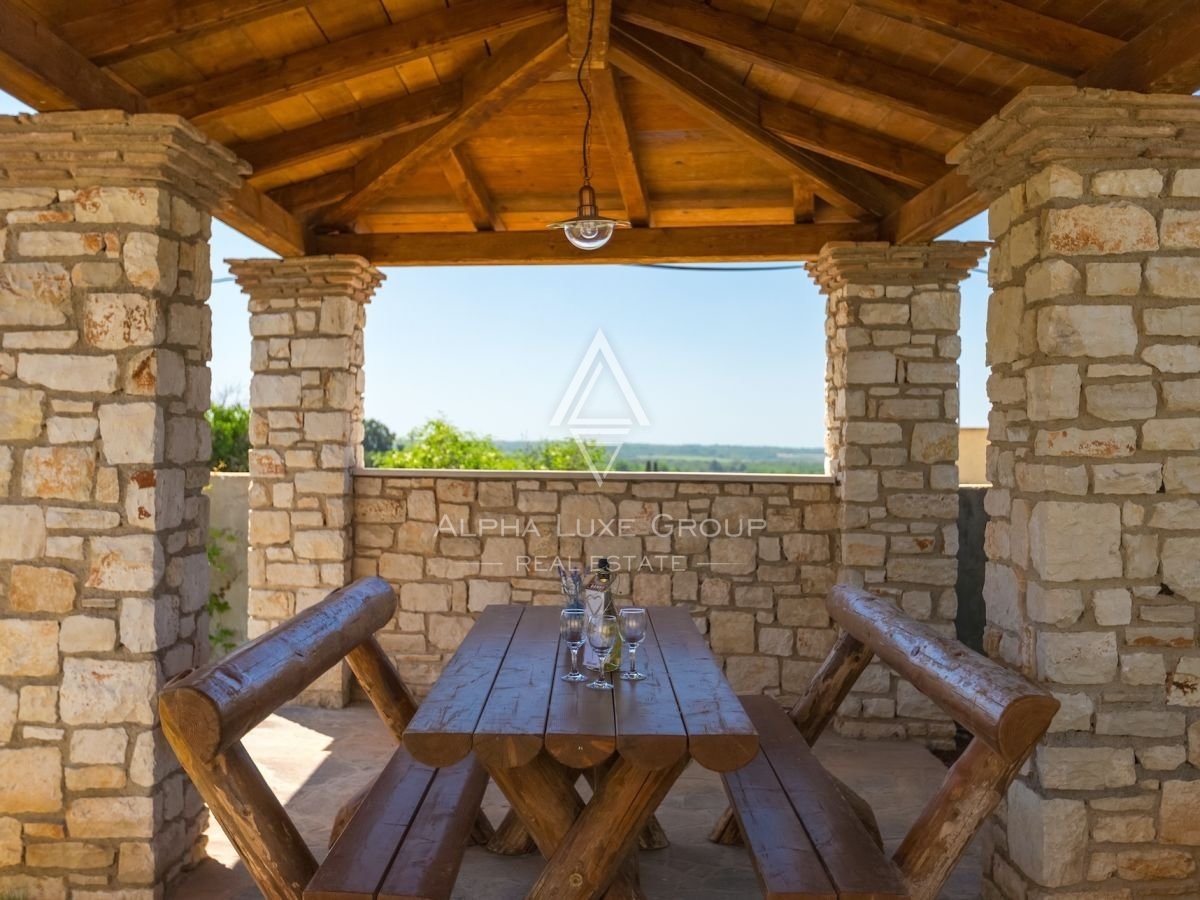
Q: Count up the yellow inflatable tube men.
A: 0